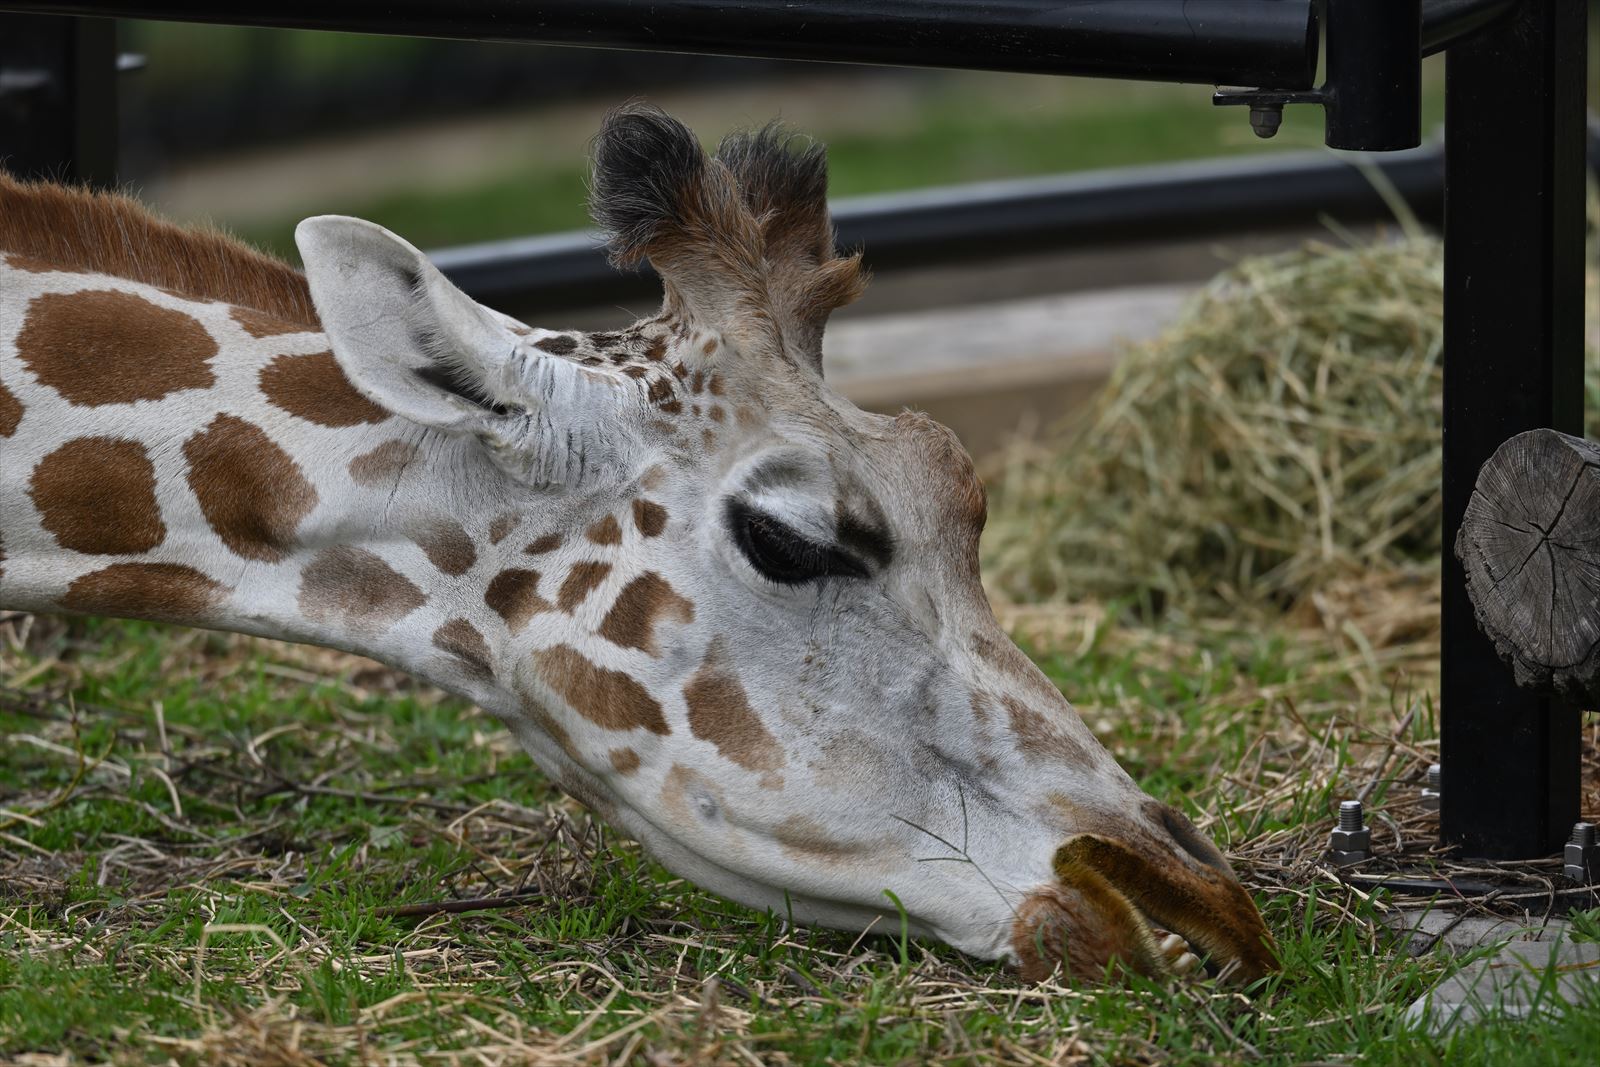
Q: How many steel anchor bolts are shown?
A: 3